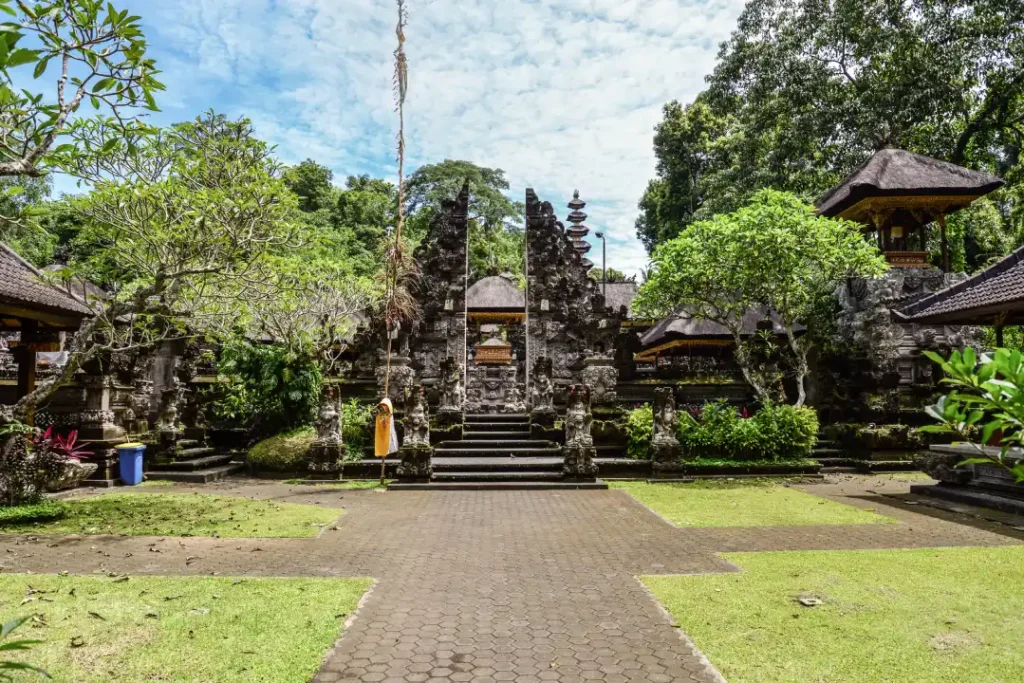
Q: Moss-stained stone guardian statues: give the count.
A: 6